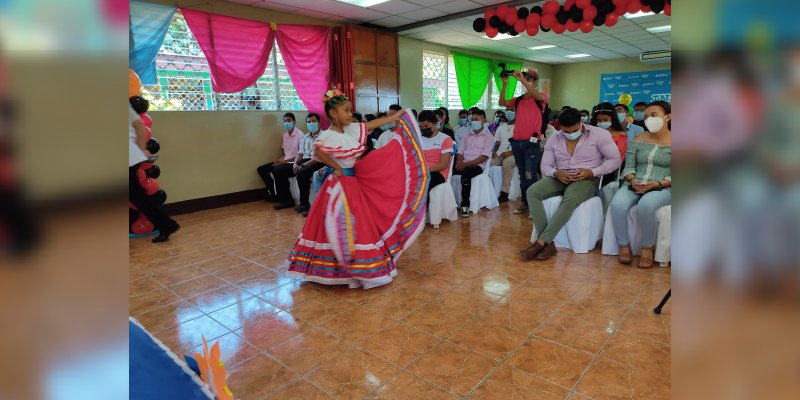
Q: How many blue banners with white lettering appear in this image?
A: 1